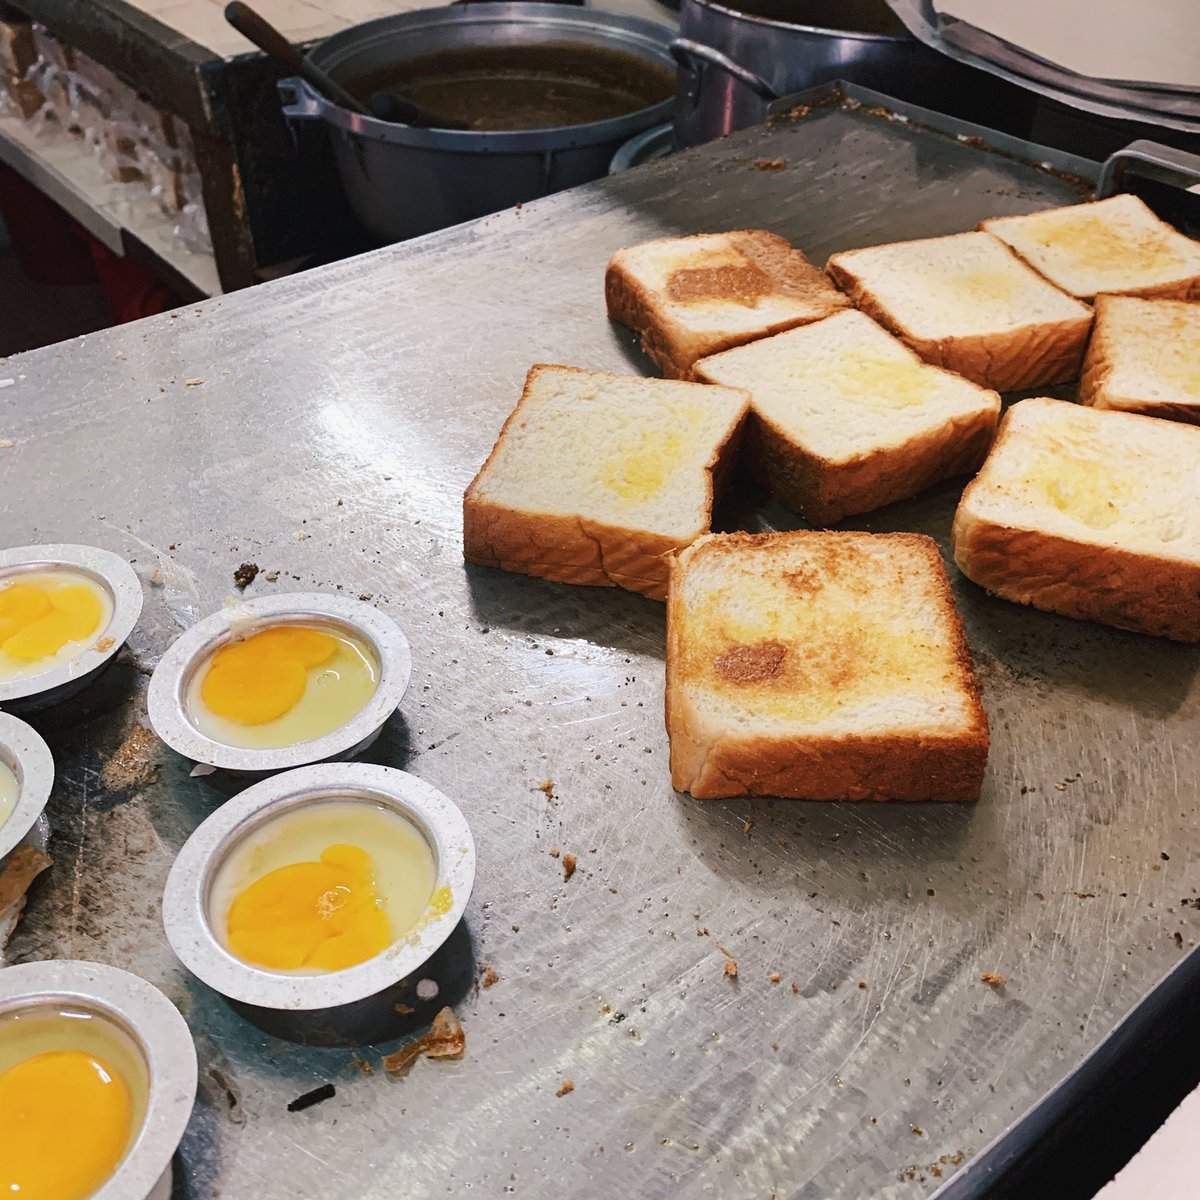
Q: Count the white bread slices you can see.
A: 8